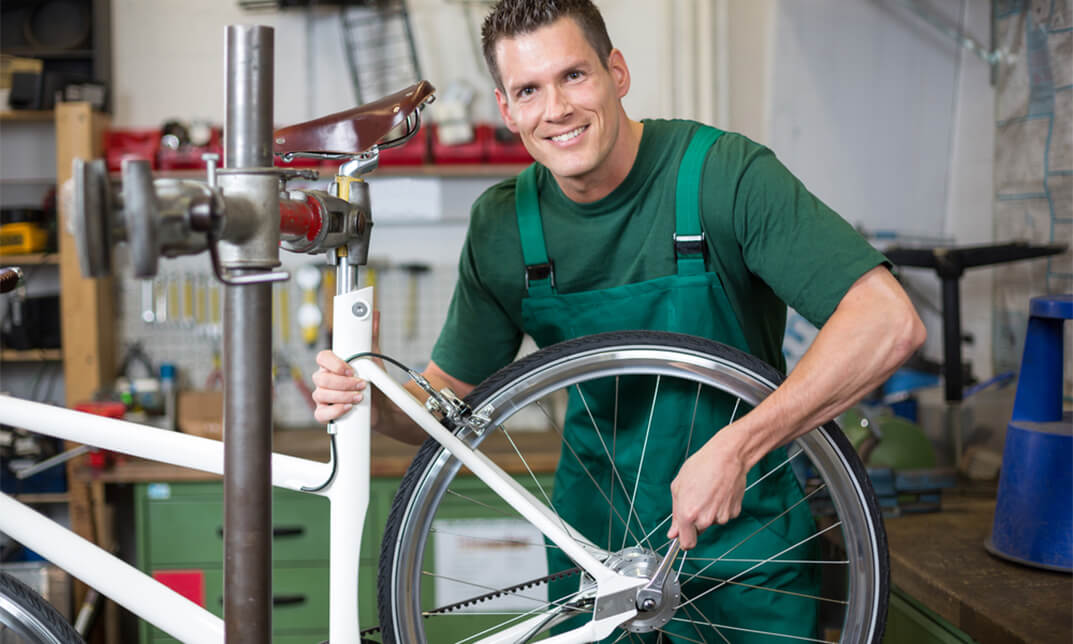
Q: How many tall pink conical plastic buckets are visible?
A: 0